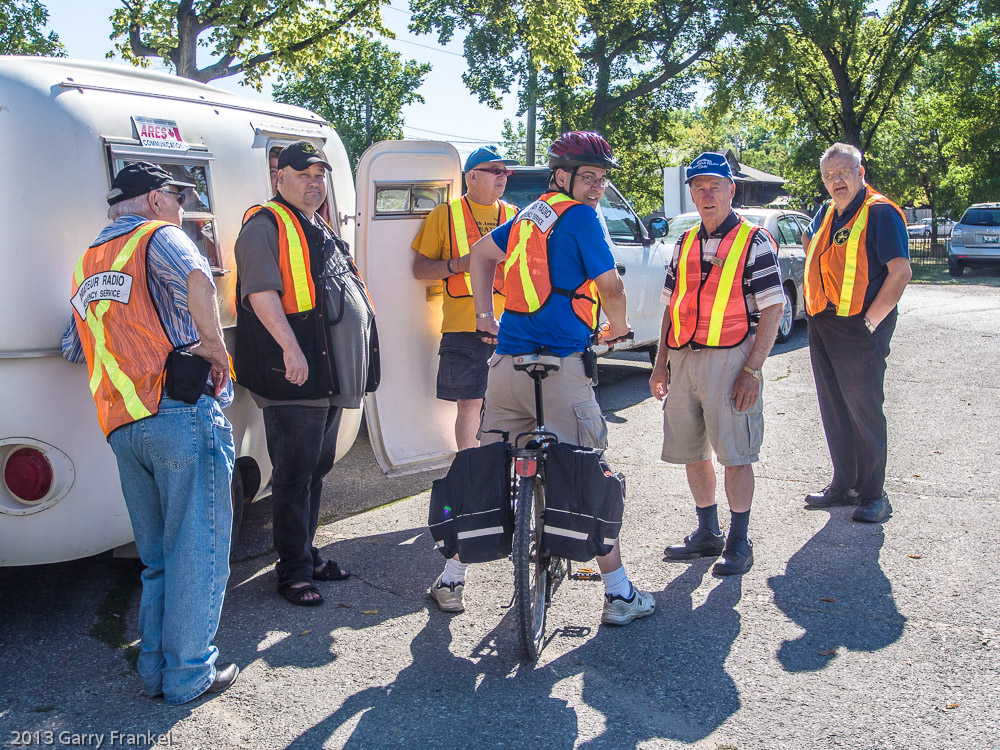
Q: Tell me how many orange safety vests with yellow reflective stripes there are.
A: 6